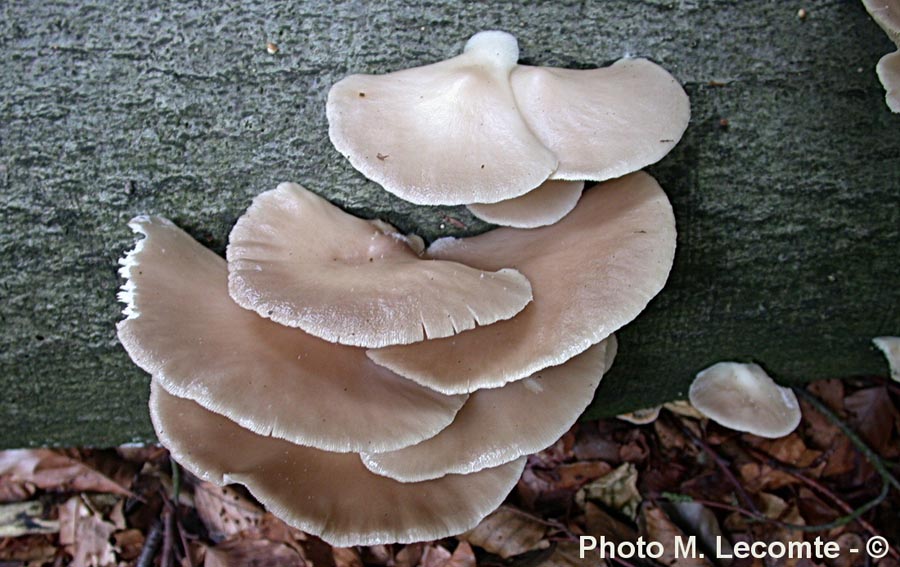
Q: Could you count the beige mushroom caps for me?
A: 12